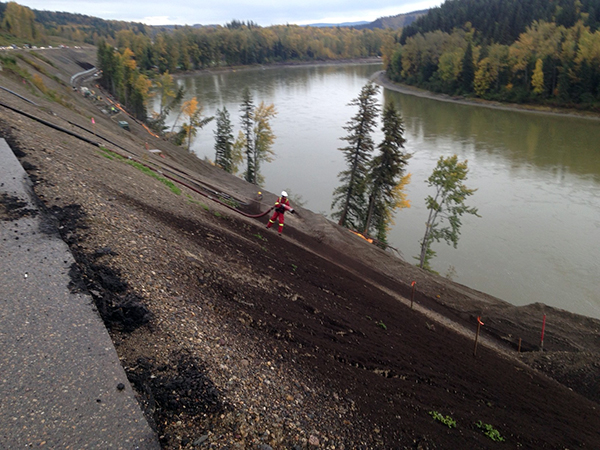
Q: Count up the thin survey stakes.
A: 4